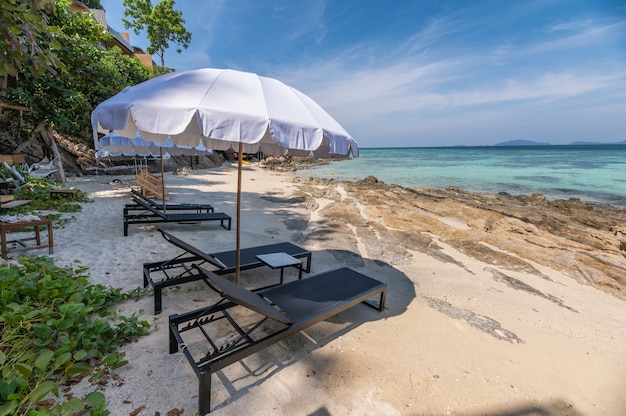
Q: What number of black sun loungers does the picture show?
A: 4